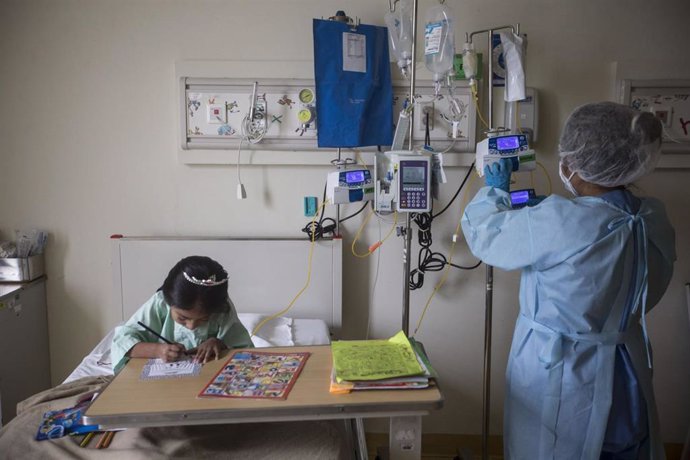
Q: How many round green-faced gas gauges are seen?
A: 2